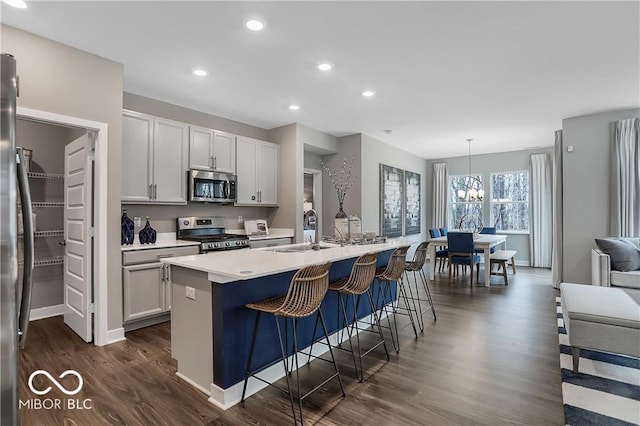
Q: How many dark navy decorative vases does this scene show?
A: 2